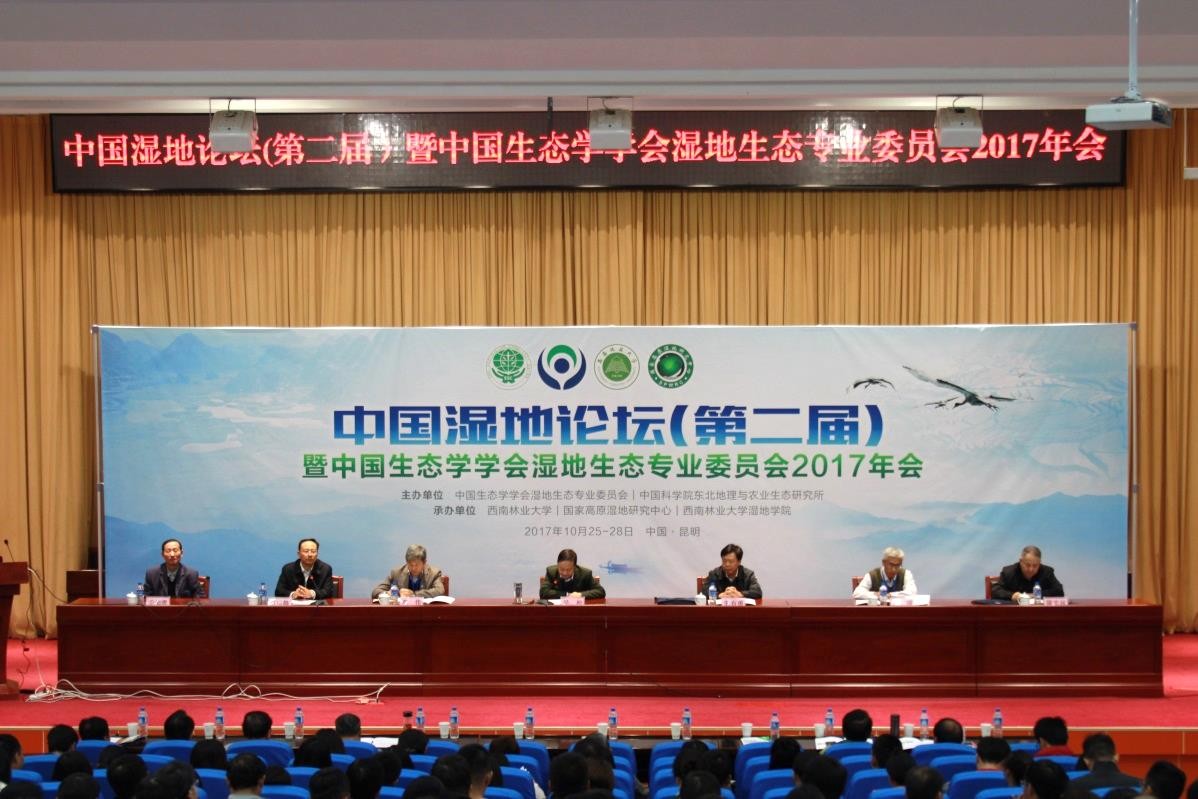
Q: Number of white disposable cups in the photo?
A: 11